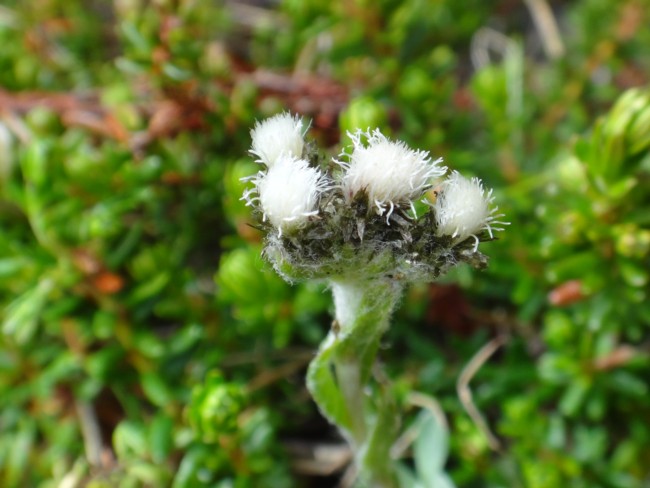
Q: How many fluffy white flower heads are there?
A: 4